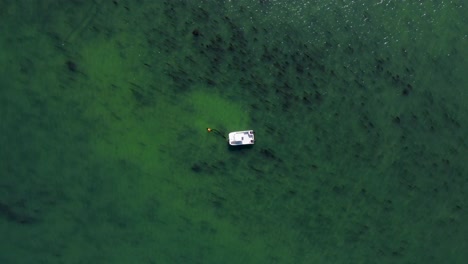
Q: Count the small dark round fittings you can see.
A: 2